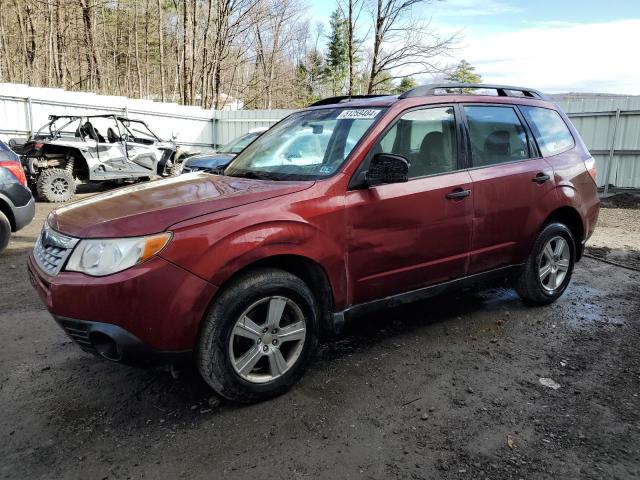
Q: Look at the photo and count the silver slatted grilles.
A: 1